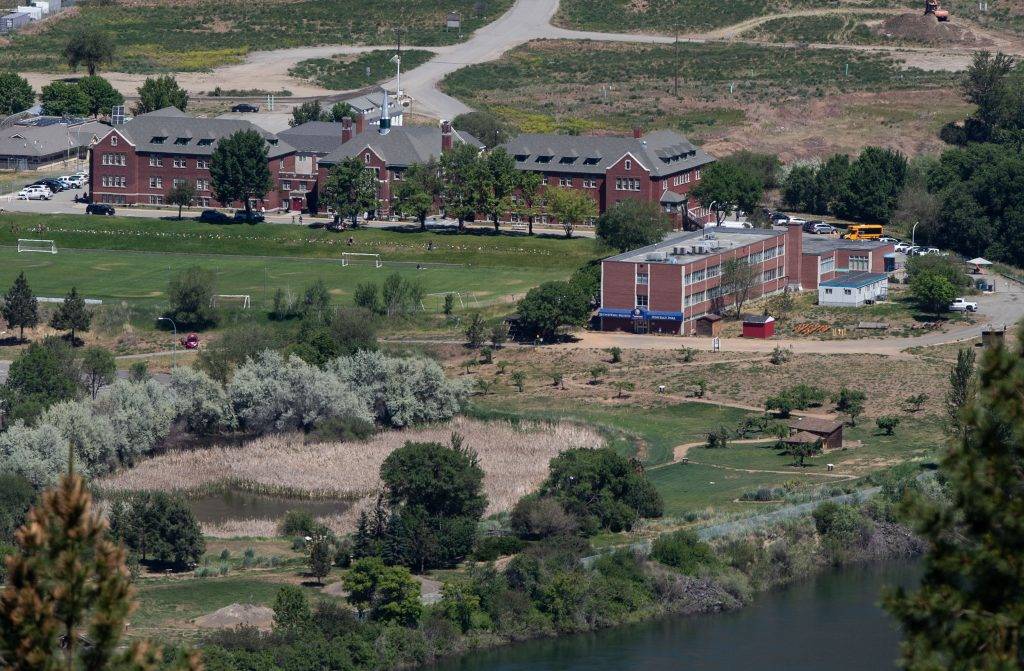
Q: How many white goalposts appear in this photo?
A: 4